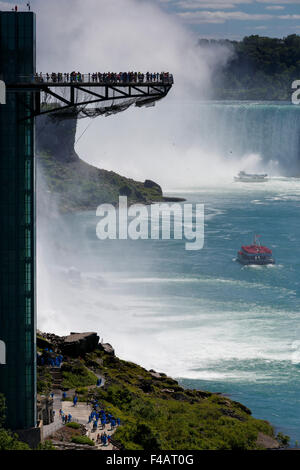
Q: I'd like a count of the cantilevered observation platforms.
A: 1